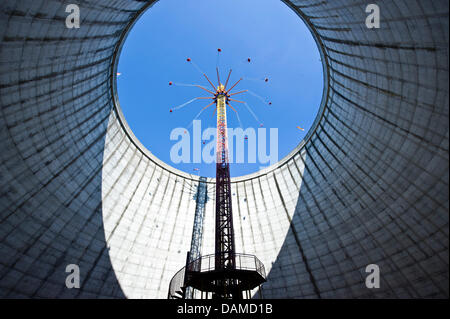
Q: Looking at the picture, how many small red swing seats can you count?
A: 11